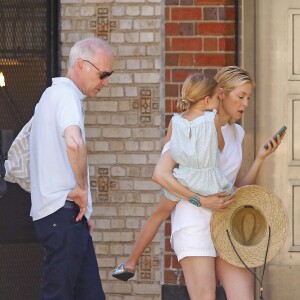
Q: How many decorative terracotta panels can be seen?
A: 4